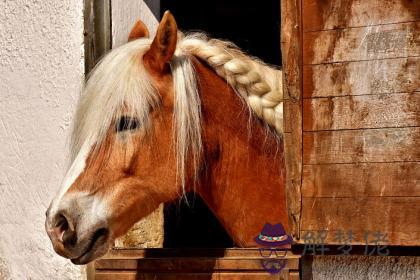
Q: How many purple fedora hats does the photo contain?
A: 1